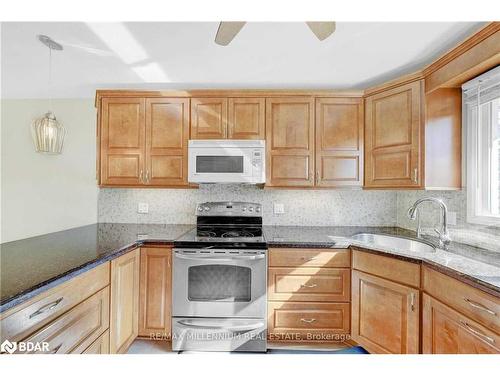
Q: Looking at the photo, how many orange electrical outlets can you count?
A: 0